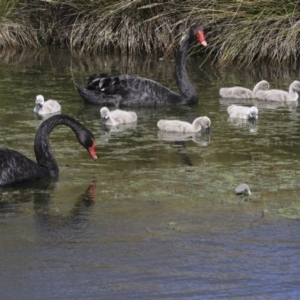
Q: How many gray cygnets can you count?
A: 6